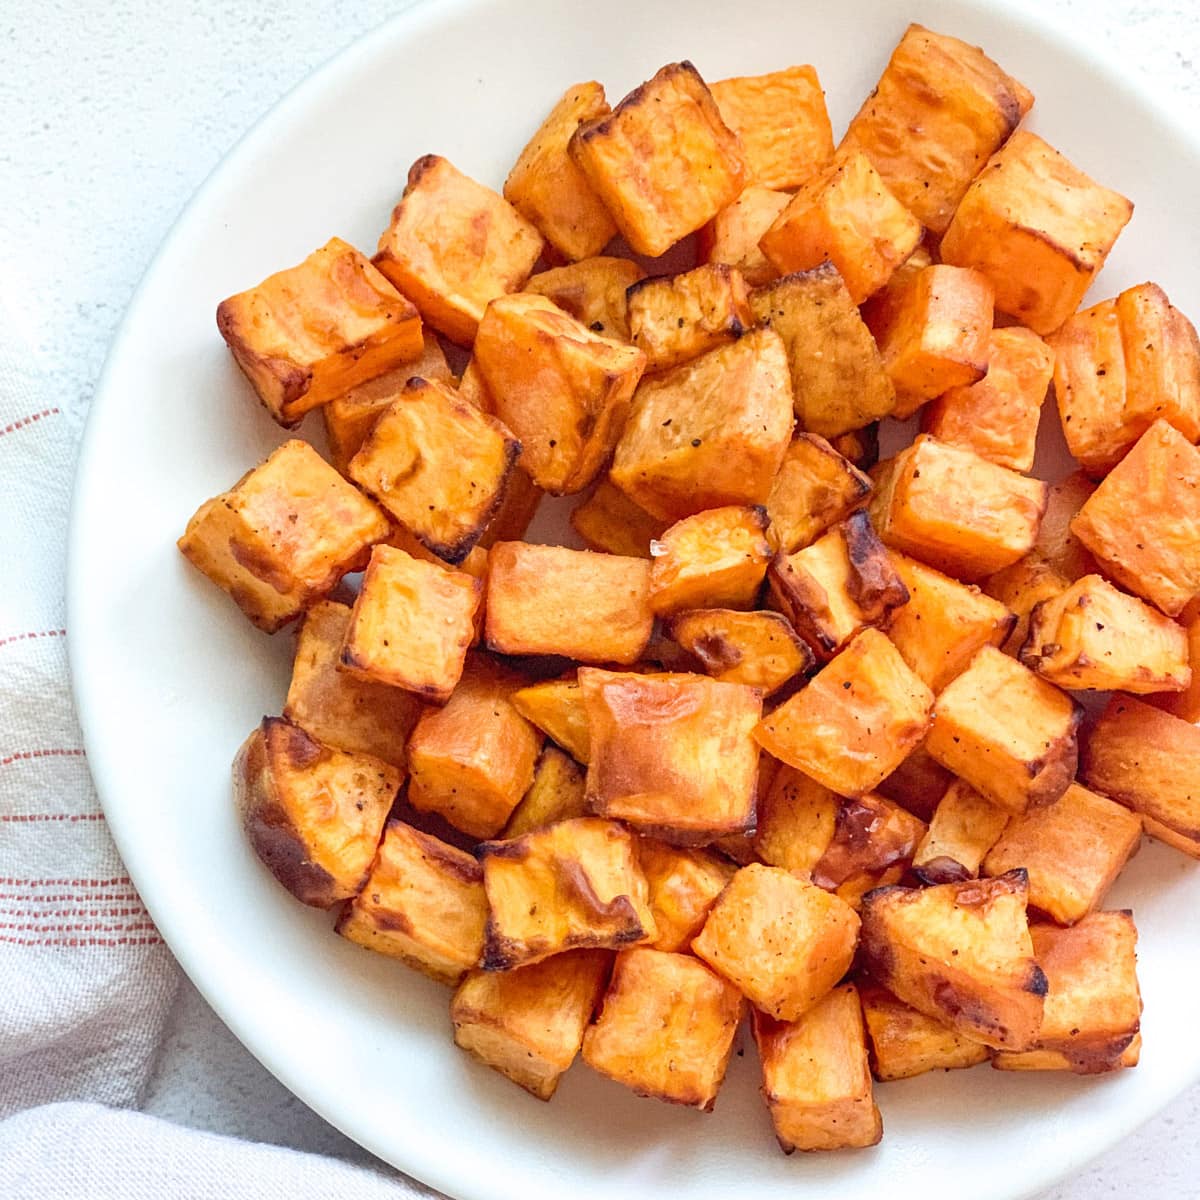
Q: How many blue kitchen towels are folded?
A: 0